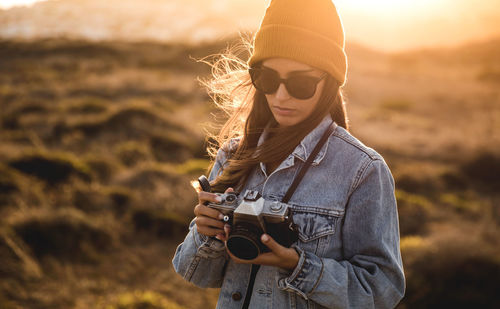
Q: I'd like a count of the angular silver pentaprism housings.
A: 1